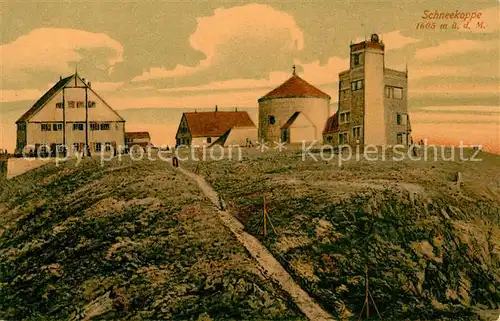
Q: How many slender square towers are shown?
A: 1